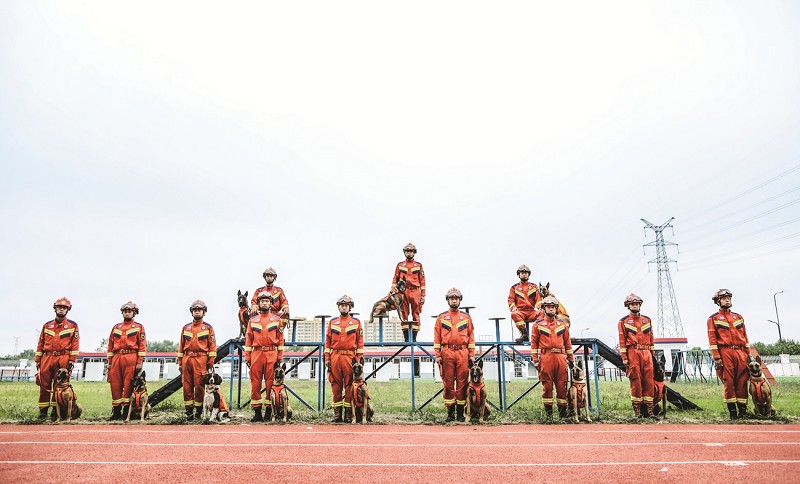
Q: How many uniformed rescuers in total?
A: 12